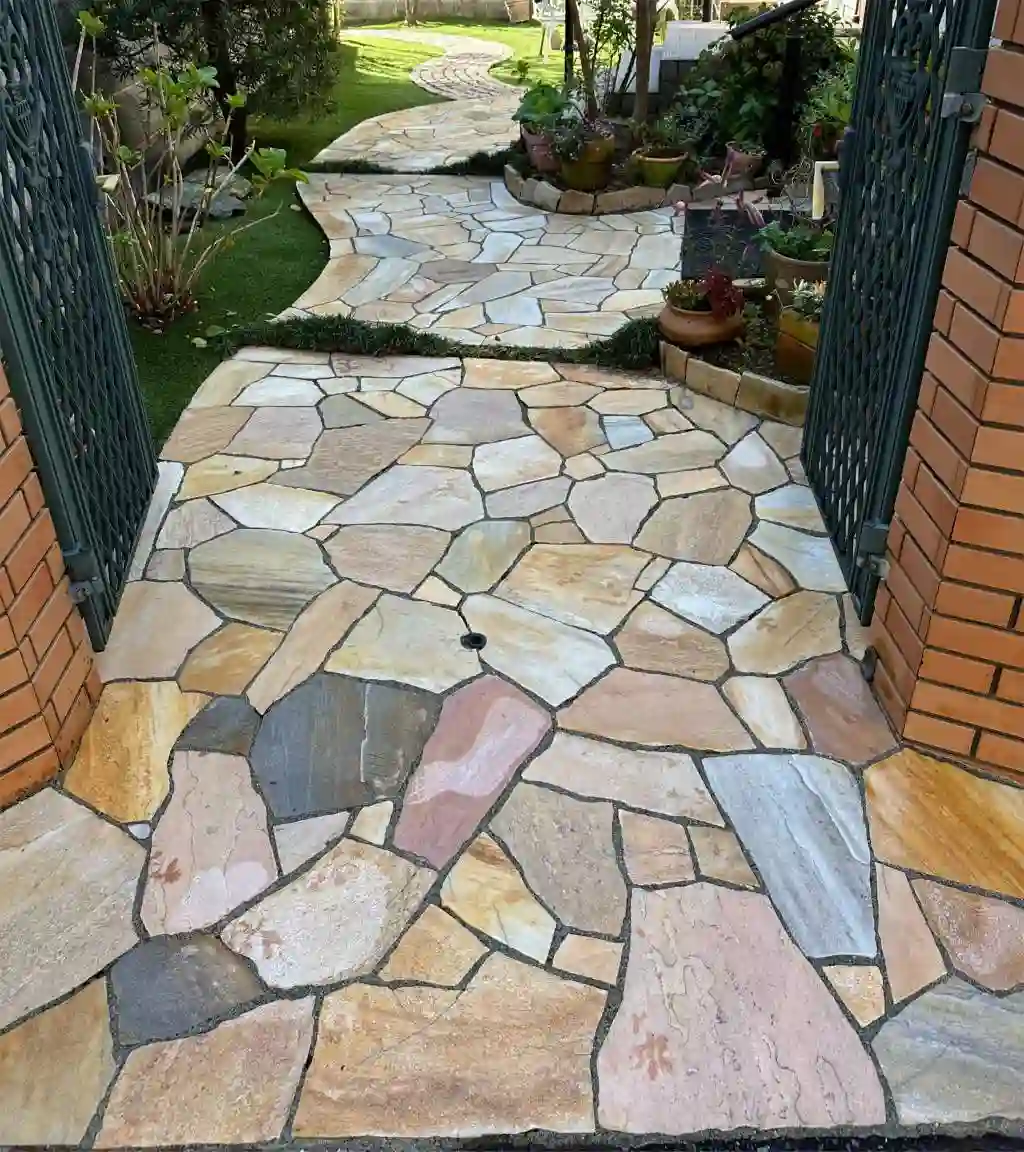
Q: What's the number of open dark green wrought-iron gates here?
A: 2